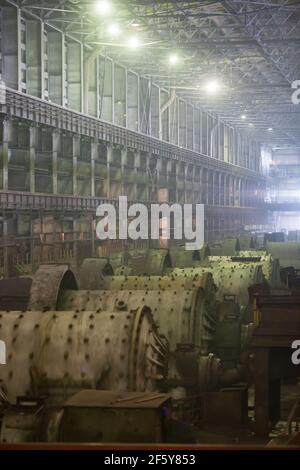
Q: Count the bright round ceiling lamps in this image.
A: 5